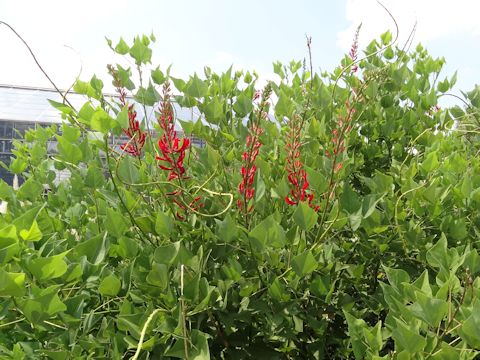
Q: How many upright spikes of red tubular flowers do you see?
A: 5